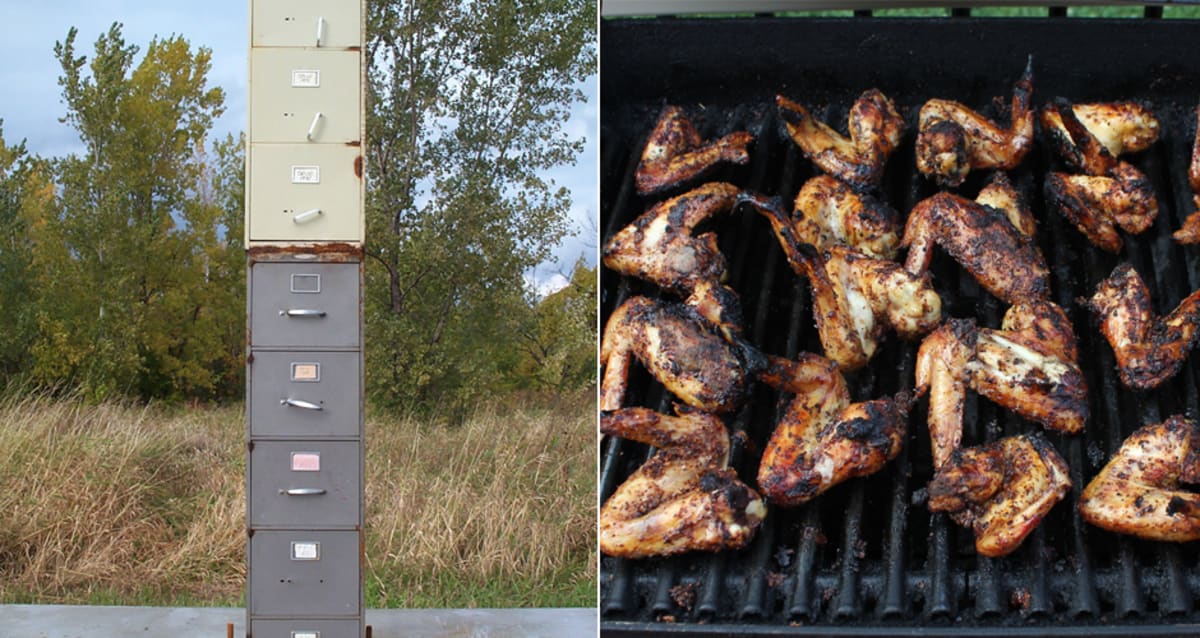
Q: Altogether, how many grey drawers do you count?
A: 5